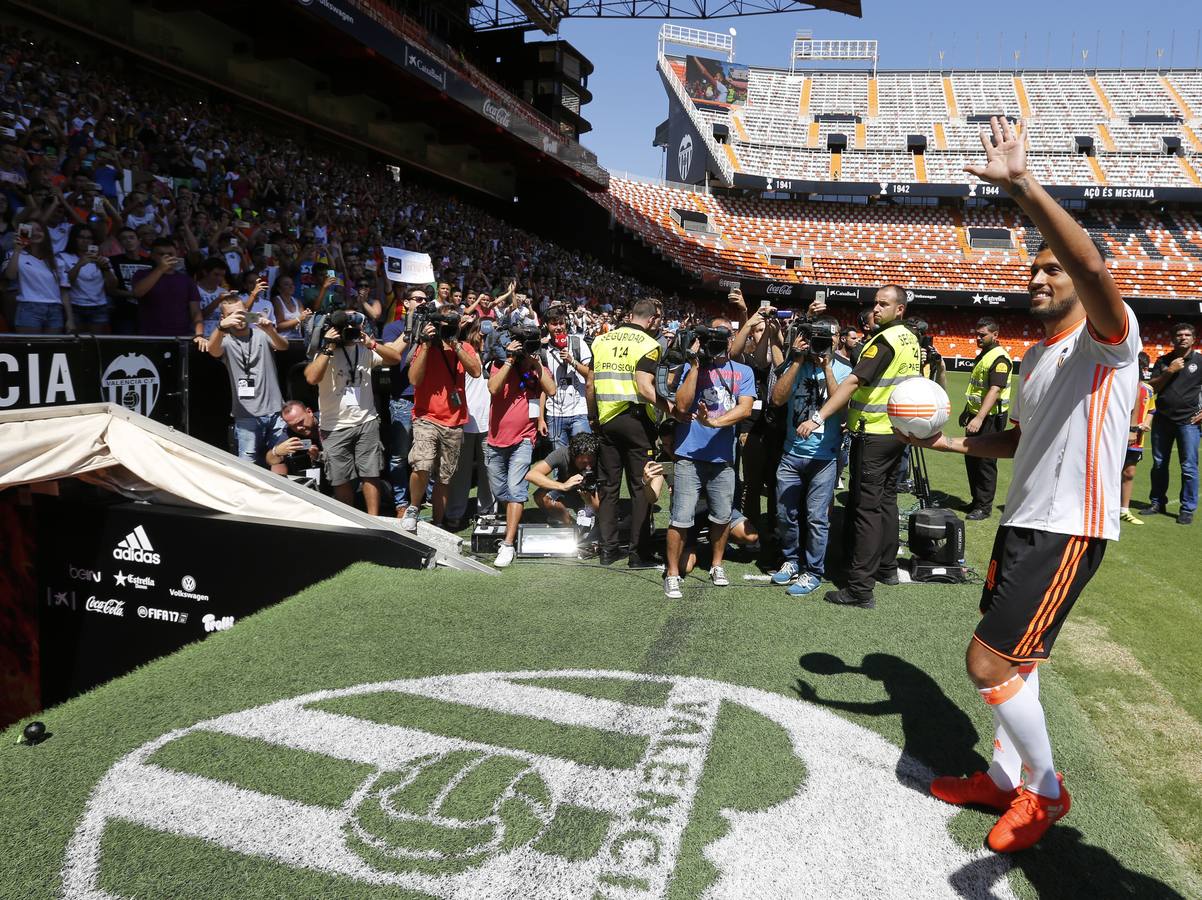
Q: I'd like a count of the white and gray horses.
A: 0